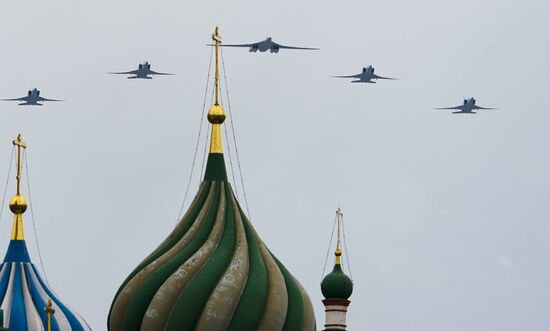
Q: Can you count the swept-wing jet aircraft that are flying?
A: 5